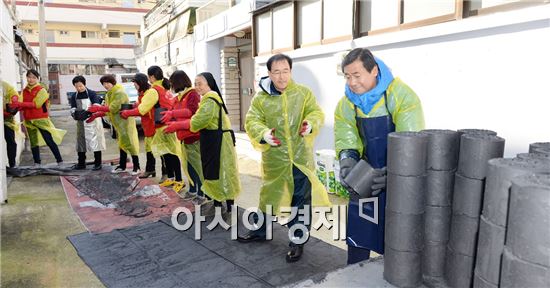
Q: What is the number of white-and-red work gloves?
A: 2